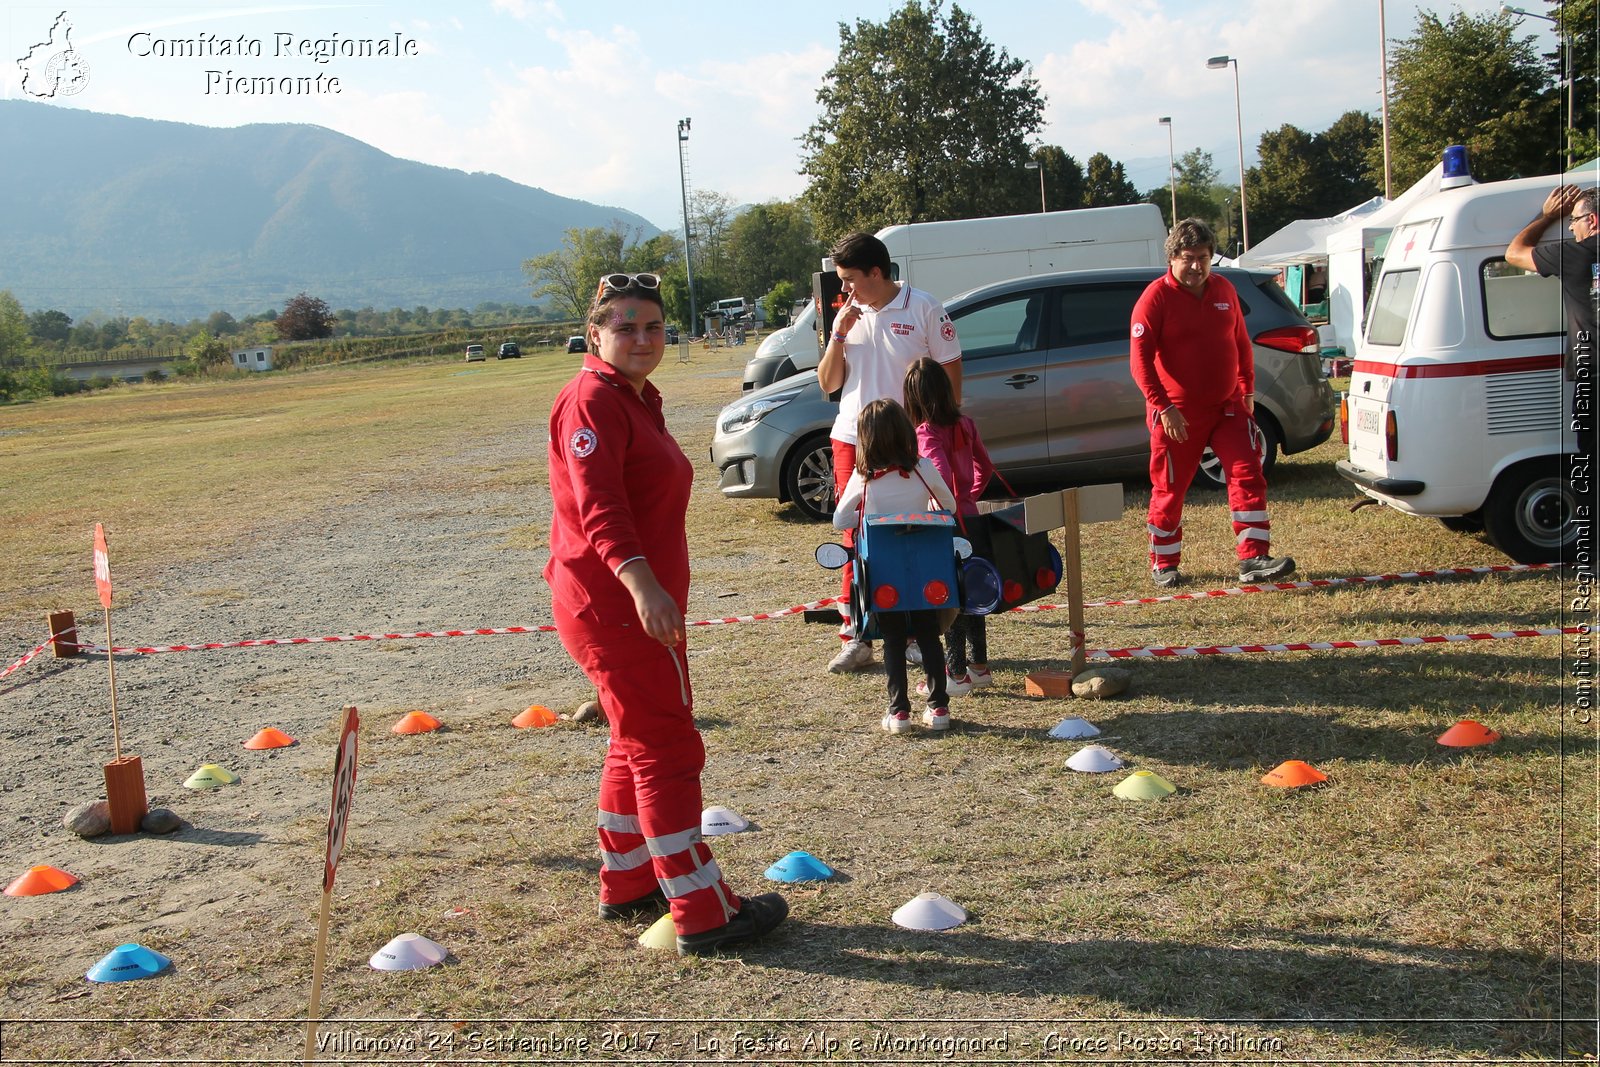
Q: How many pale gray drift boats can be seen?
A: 0